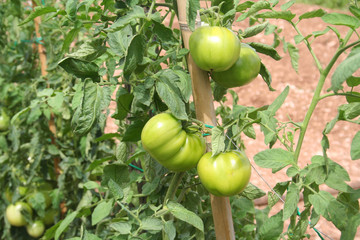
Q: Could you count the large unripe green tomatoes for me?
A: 4